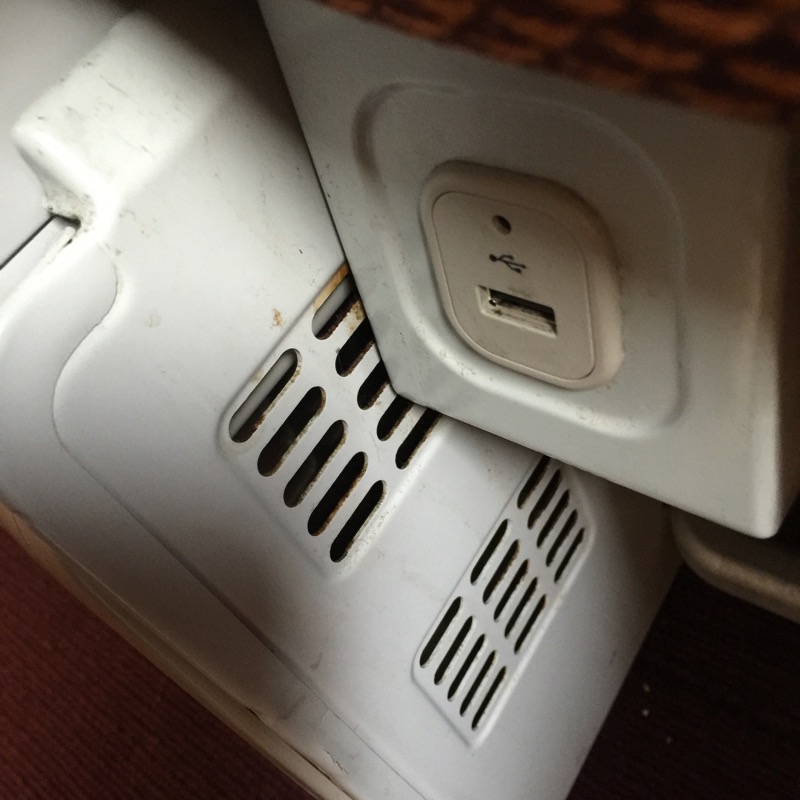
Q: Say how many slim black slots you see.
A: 15